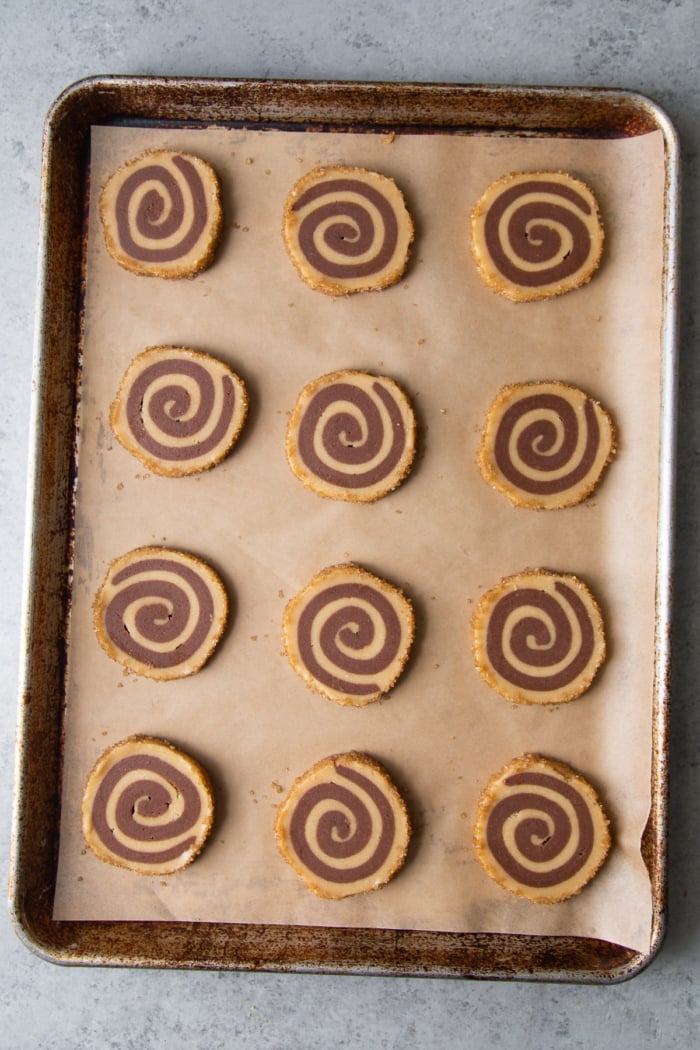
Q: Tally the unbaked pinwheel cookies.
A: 12